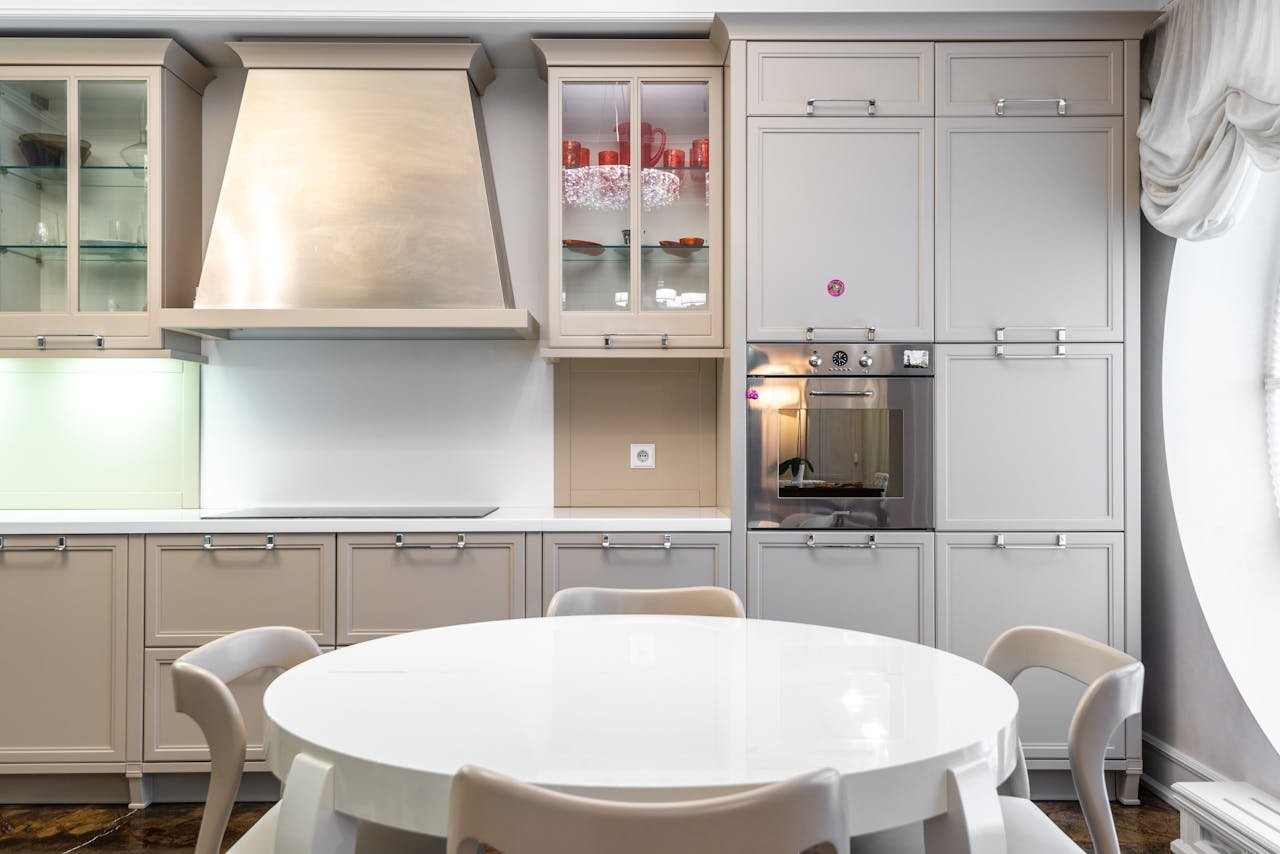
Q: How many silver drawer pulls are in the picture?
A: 13